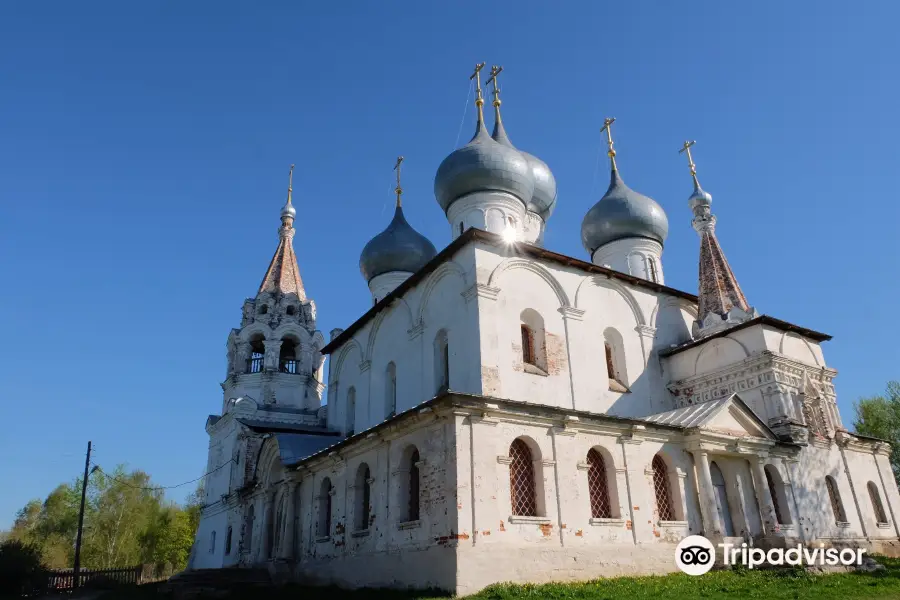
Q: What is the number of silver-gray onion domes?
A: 6